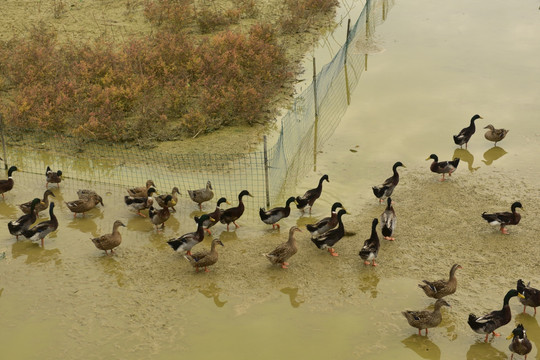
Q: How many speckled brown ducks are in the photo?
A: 12